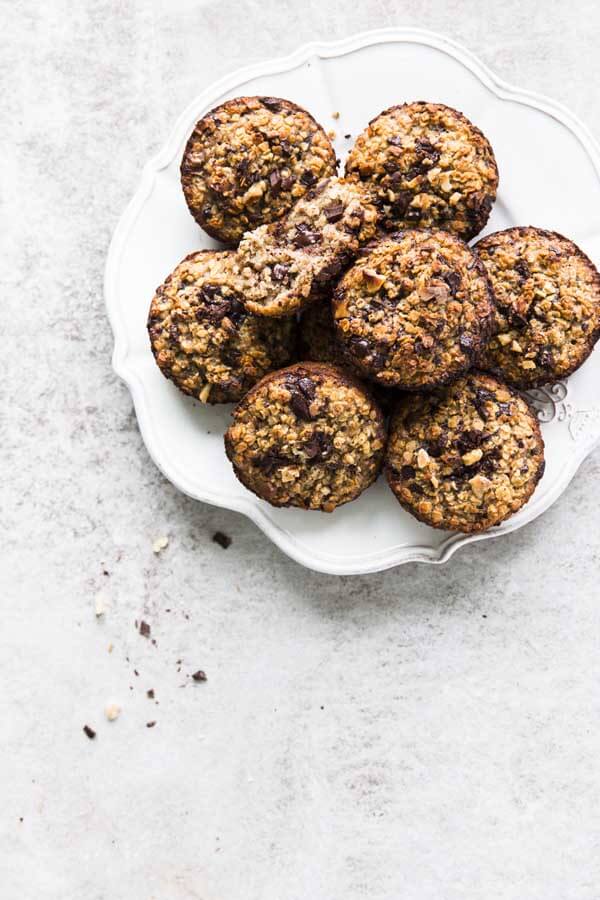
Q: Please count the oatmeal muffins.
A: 8